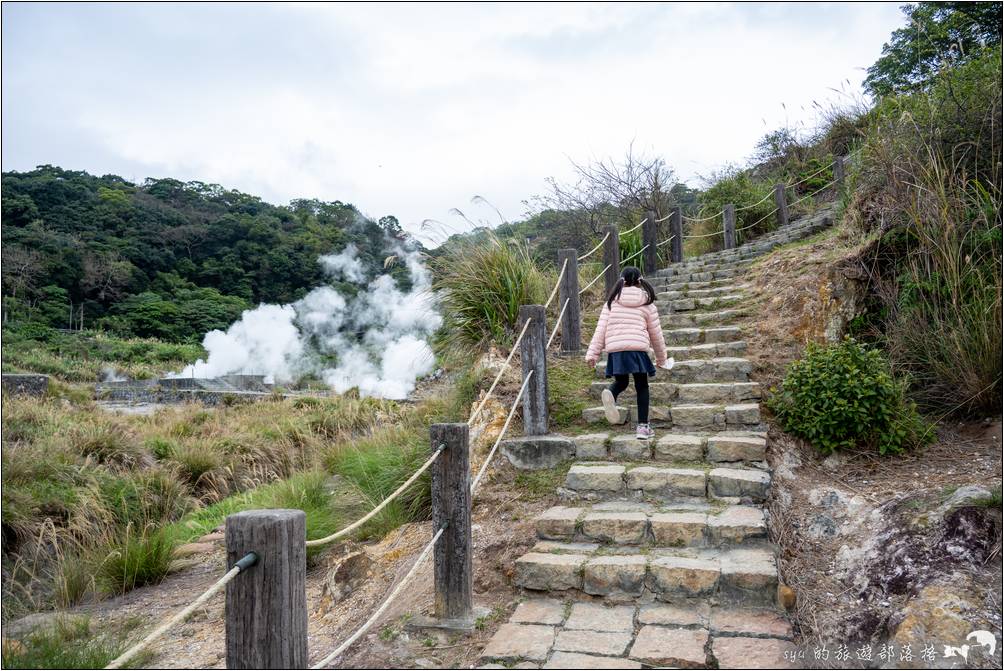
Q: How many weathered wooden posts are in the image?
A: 10